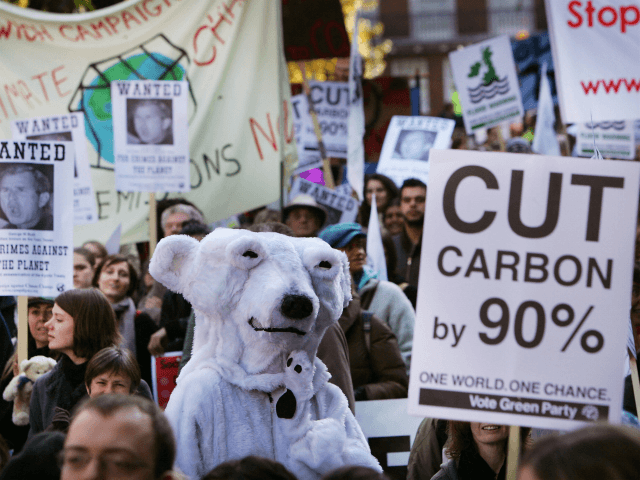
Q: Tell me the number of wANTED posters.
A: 5